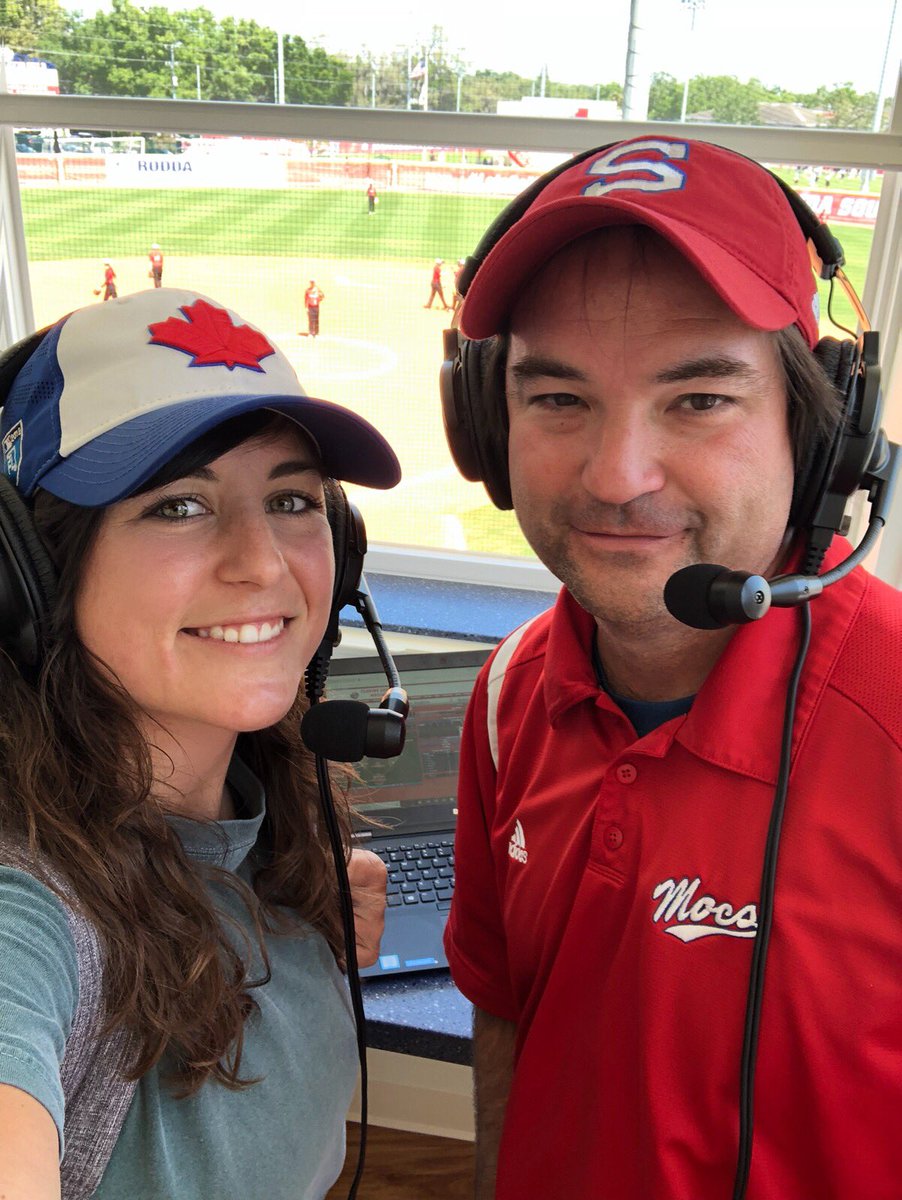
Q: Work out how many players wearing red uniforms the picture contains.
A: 6